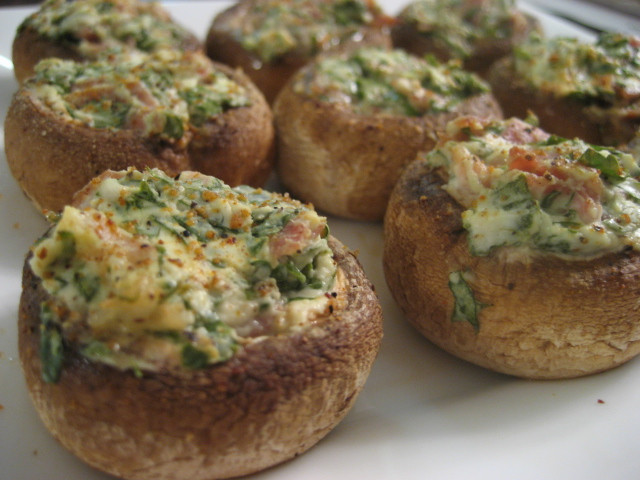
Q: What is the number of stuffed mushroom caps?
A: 8